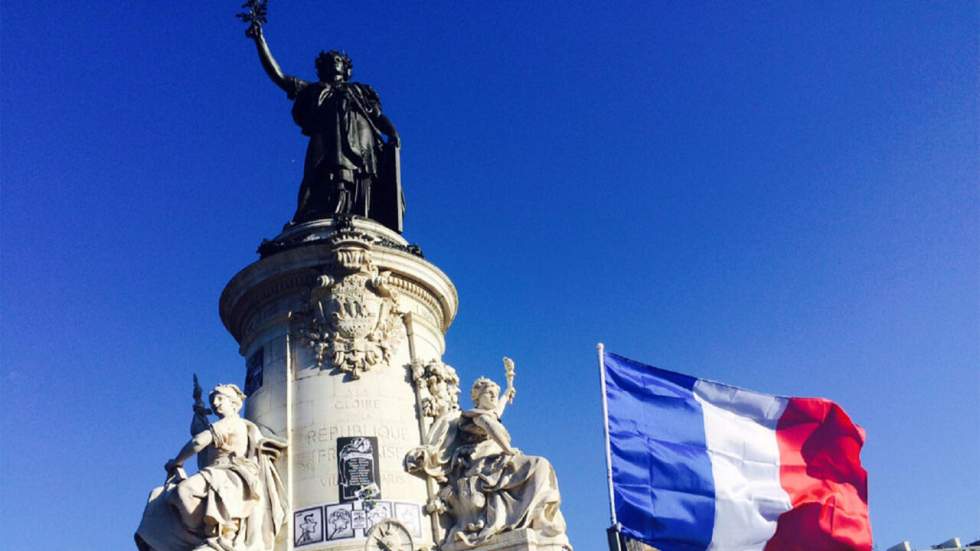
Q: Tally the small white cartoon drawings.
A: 4